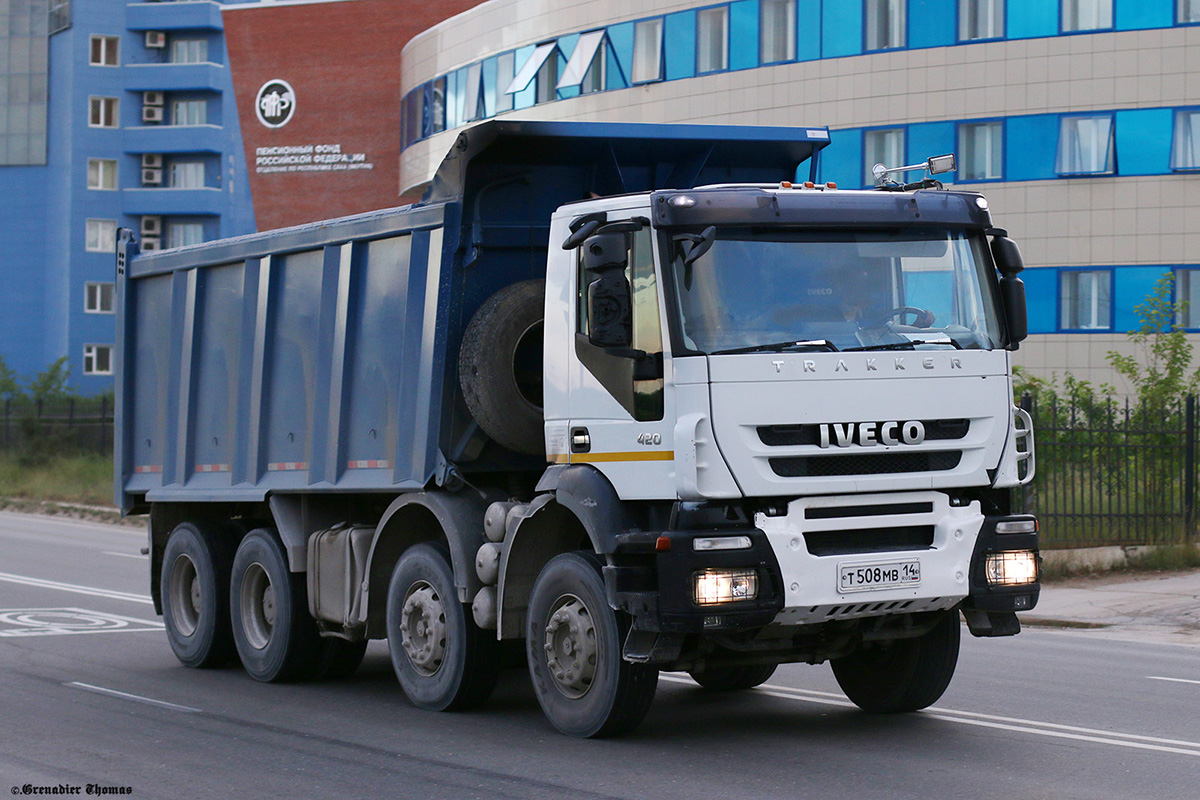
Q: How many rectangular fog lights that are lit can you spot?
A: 2